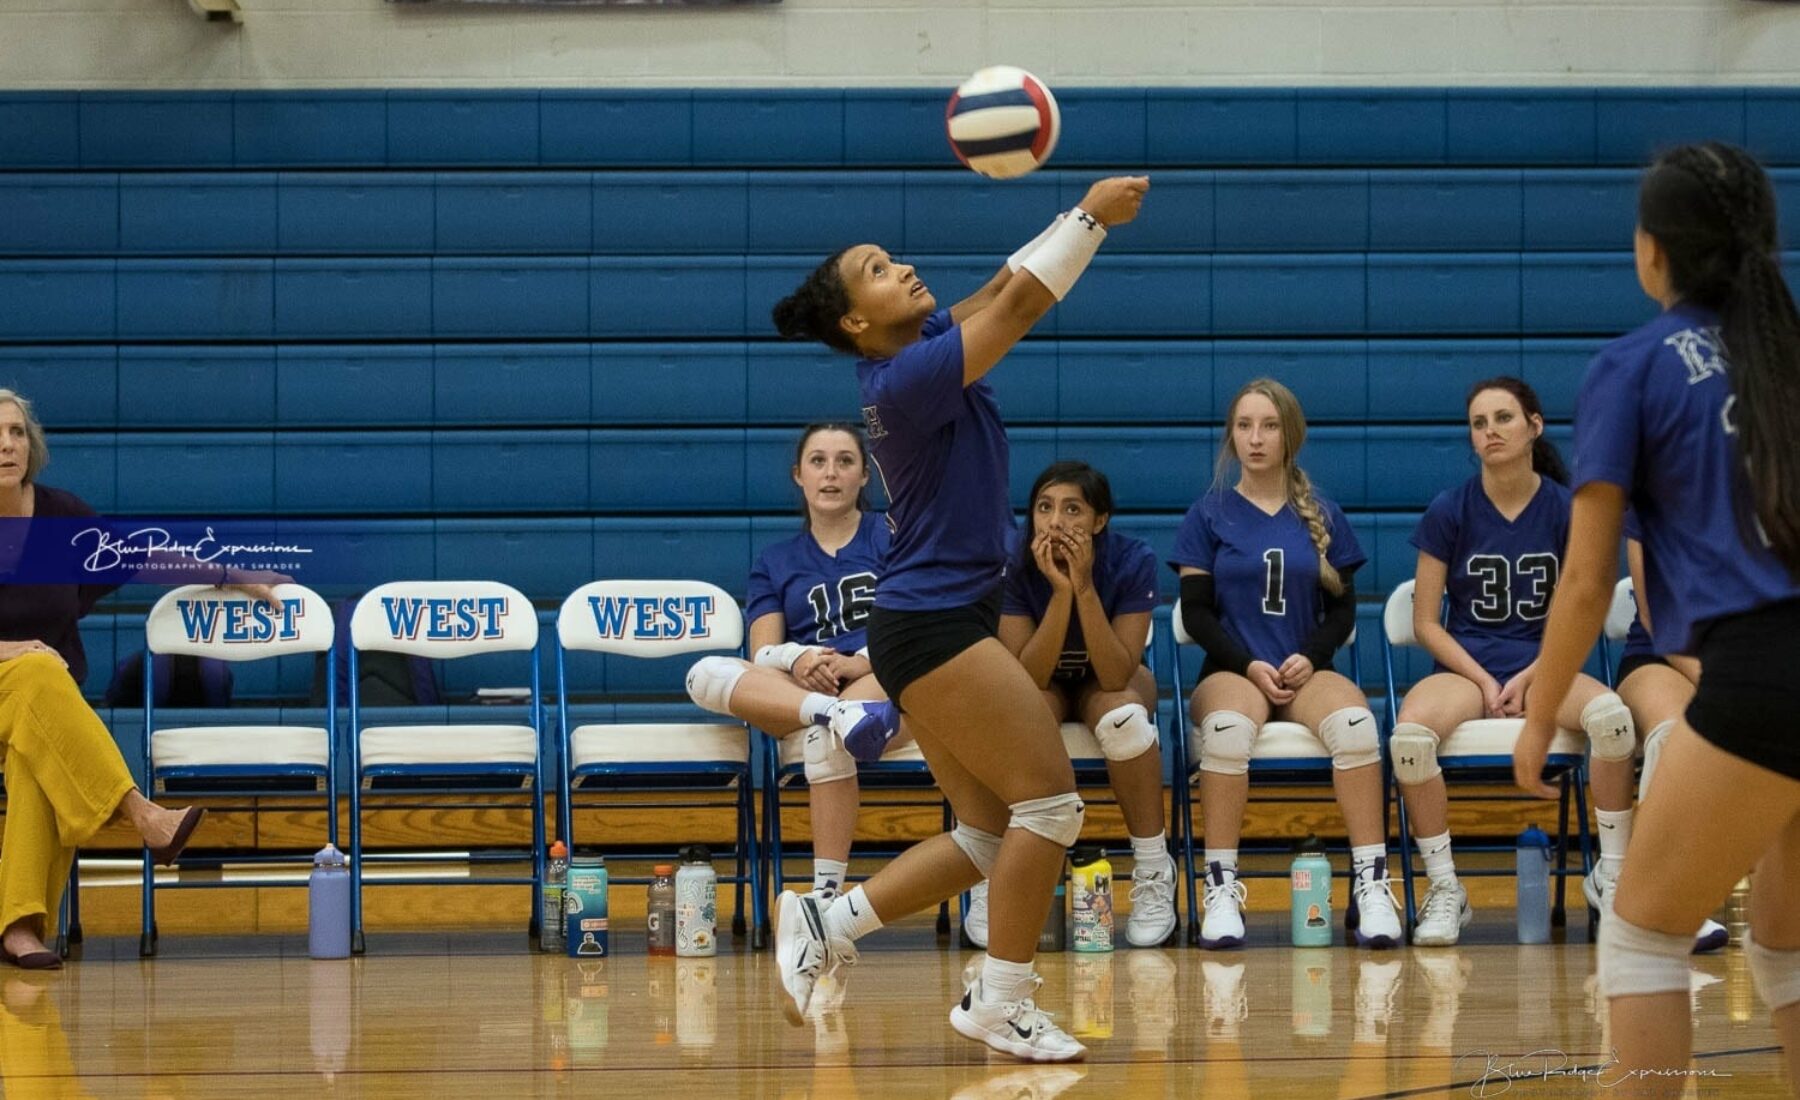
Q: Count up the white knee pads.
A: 12